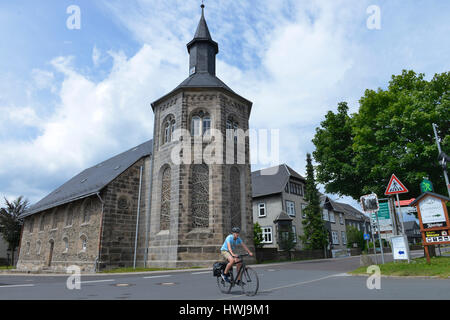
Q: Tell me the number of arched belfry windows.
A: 3